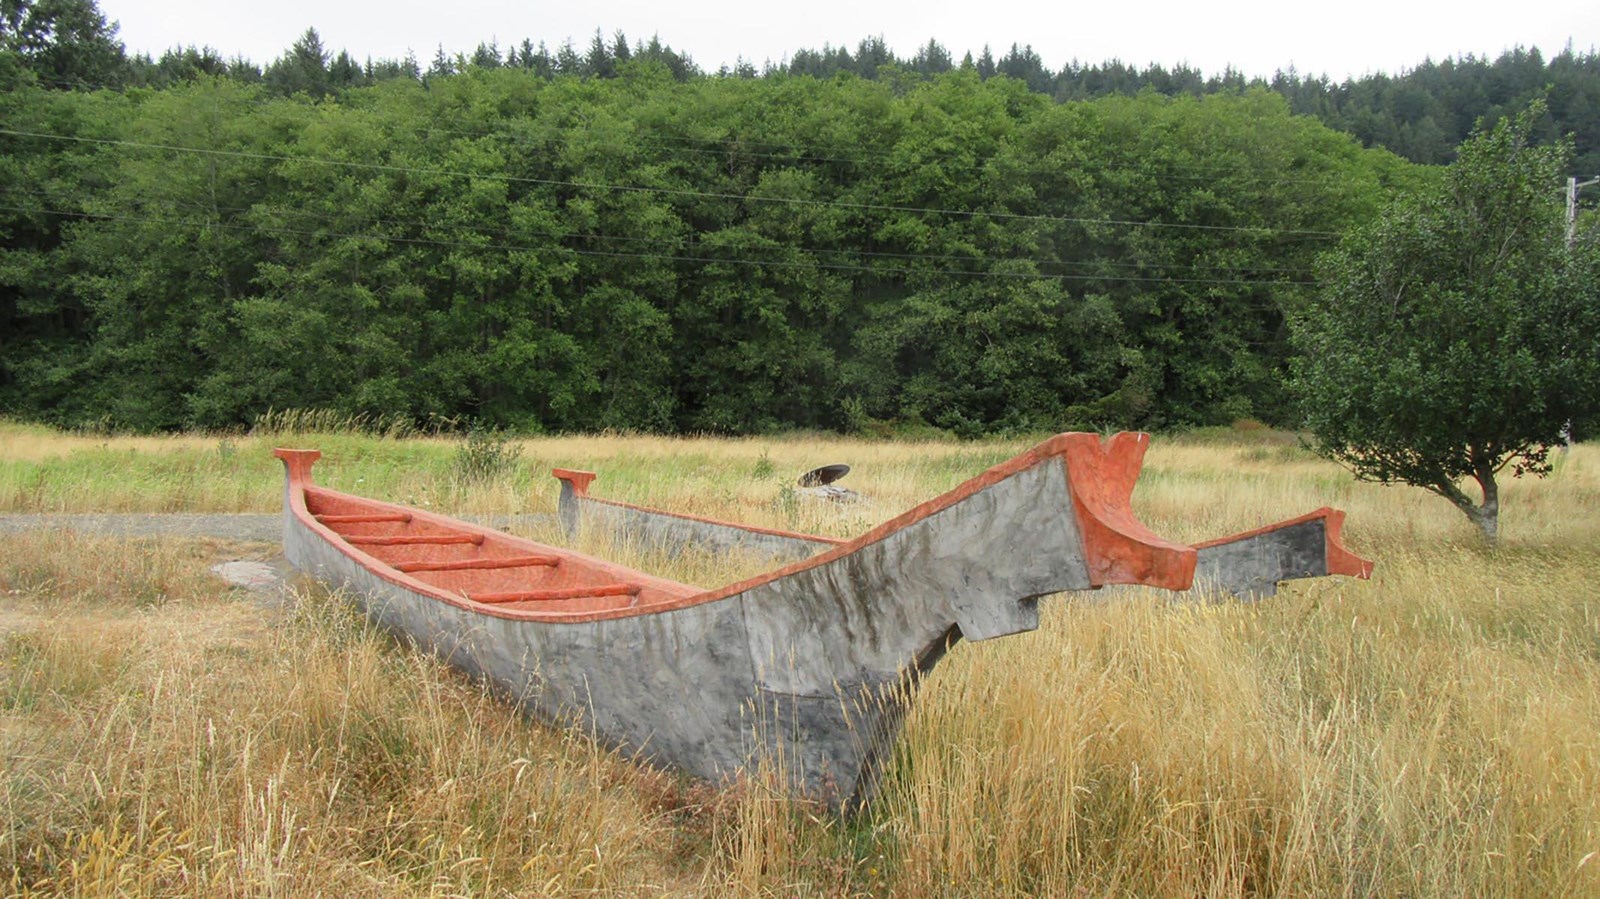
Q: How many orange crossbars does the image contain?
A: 4